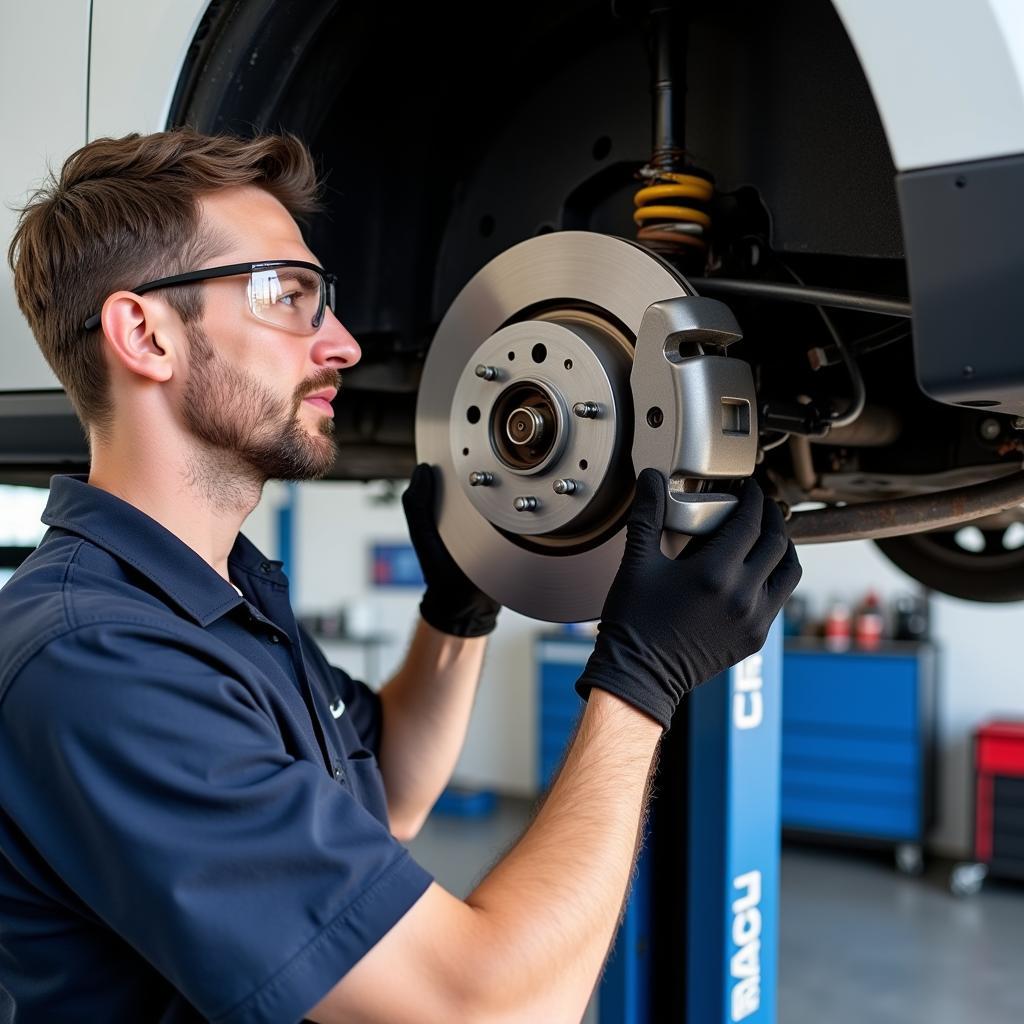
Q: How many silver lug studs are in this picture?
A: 5